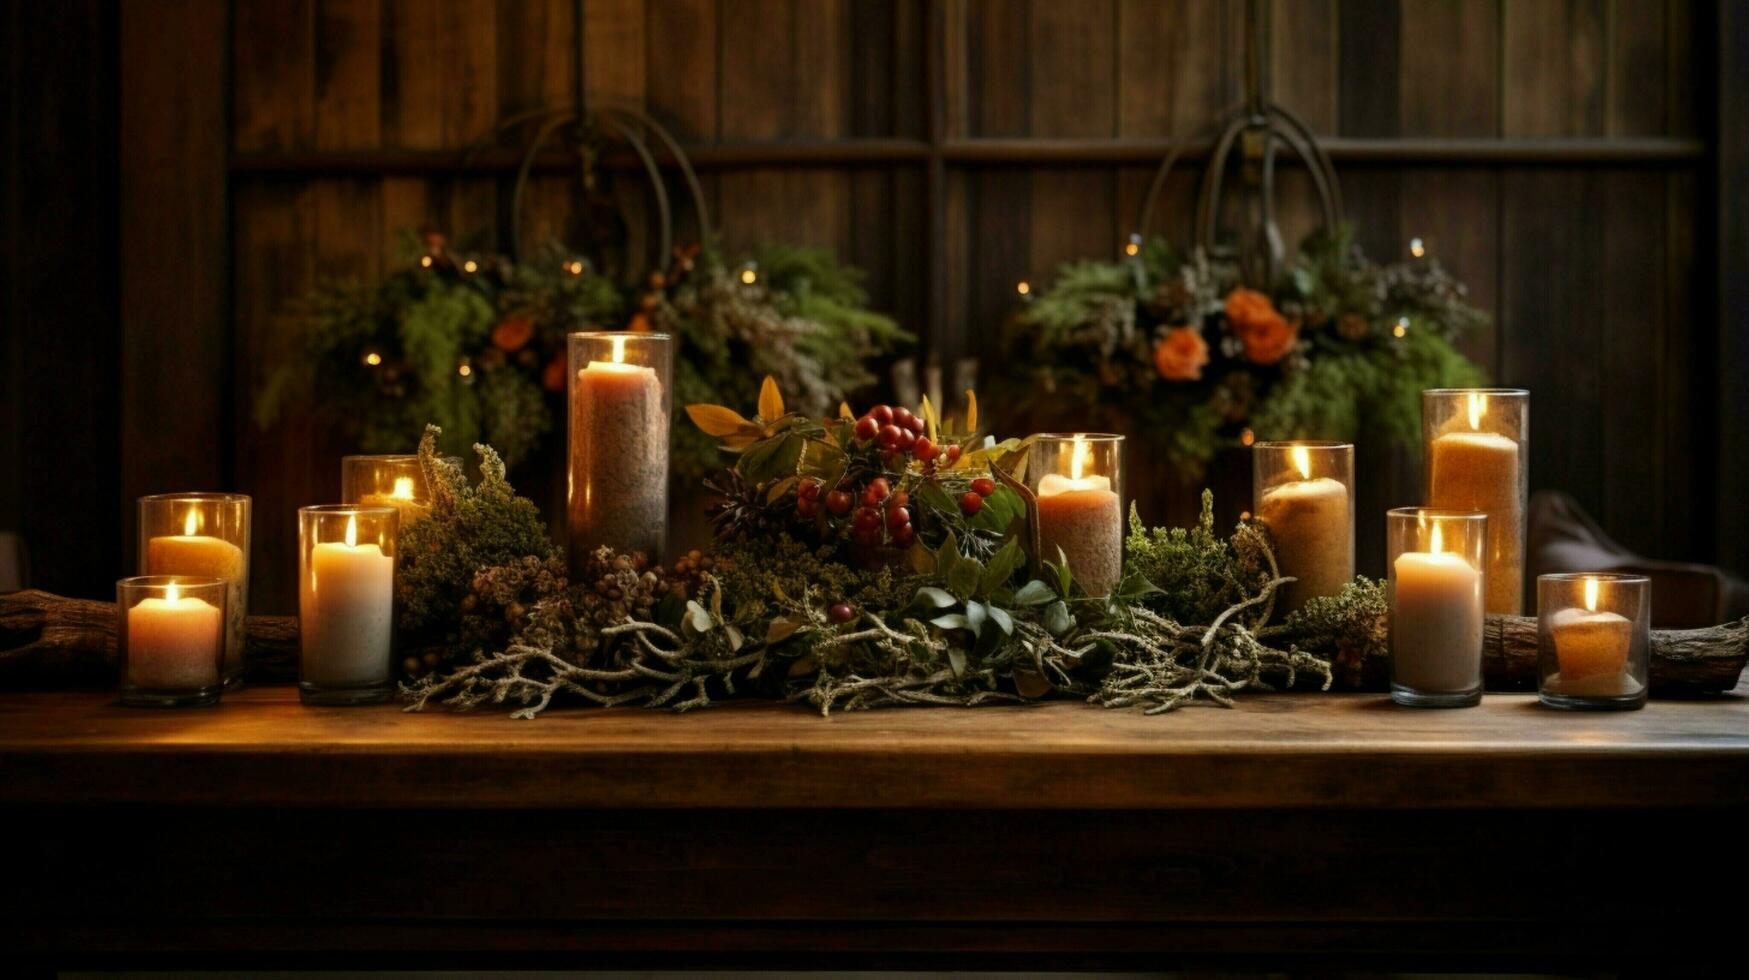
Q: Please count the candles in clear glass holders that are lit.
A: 10